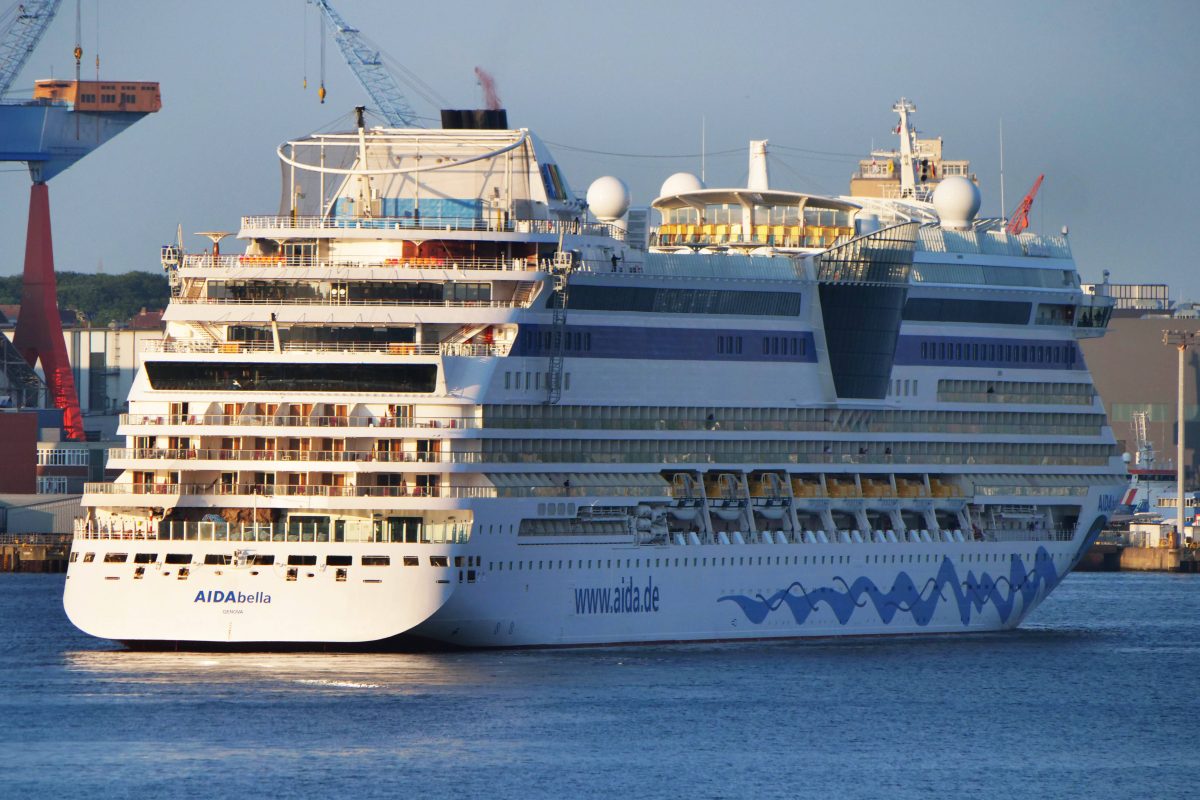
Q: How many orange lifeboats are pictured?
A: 8